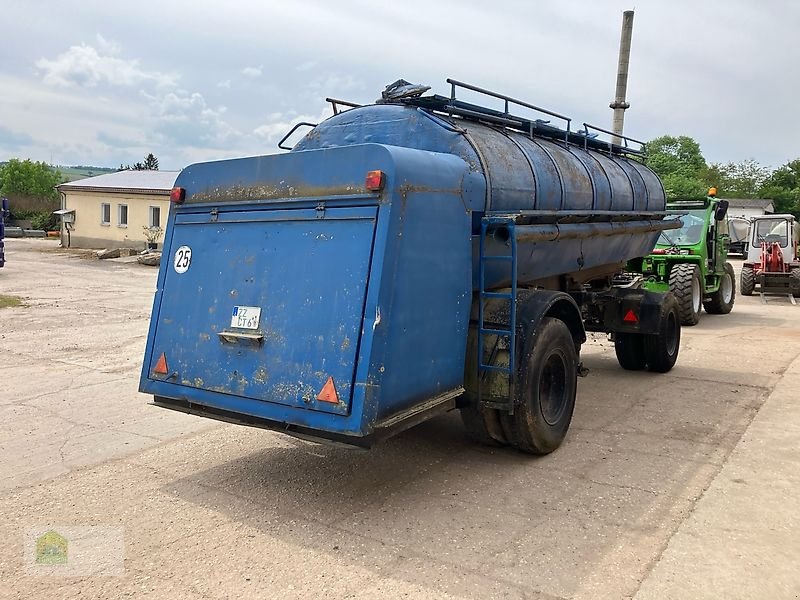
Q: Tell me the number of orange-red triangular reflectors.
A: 3